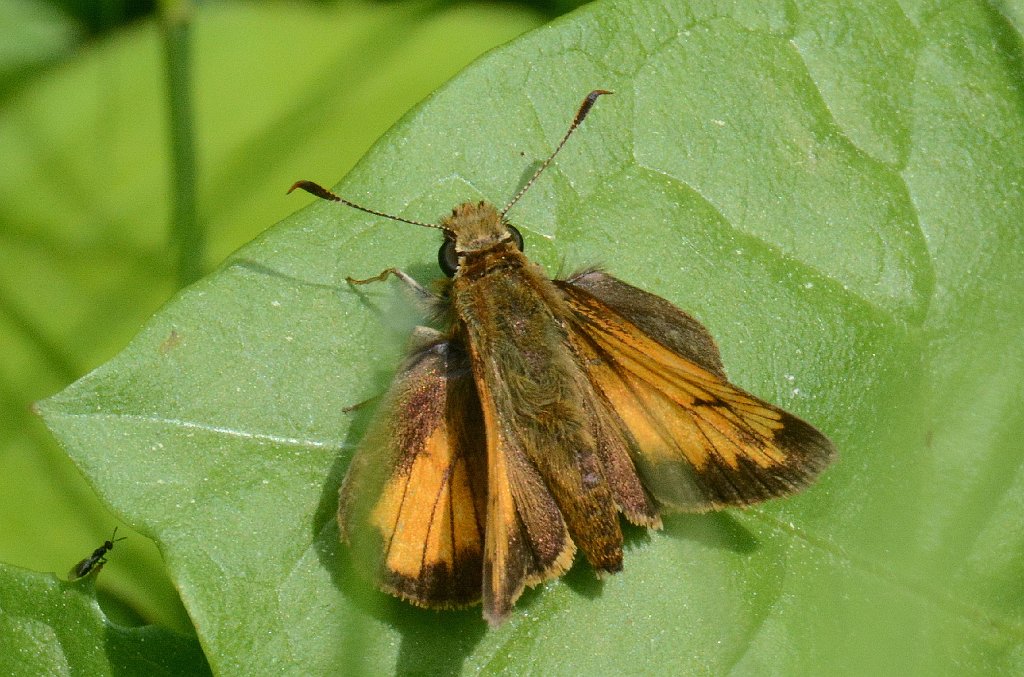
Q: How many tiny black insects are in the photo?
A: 1